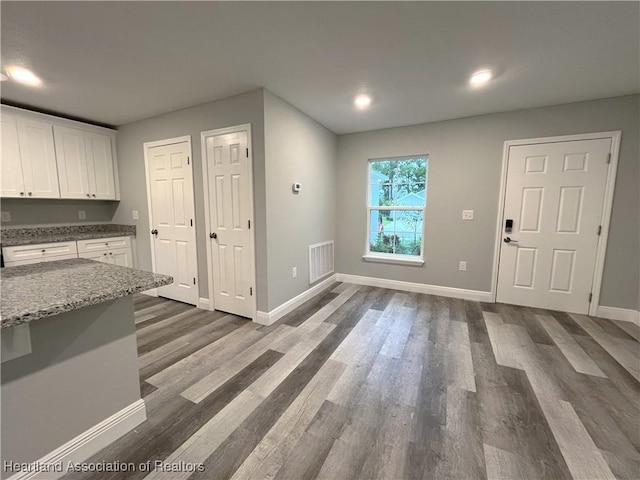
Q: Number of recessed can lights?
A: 3